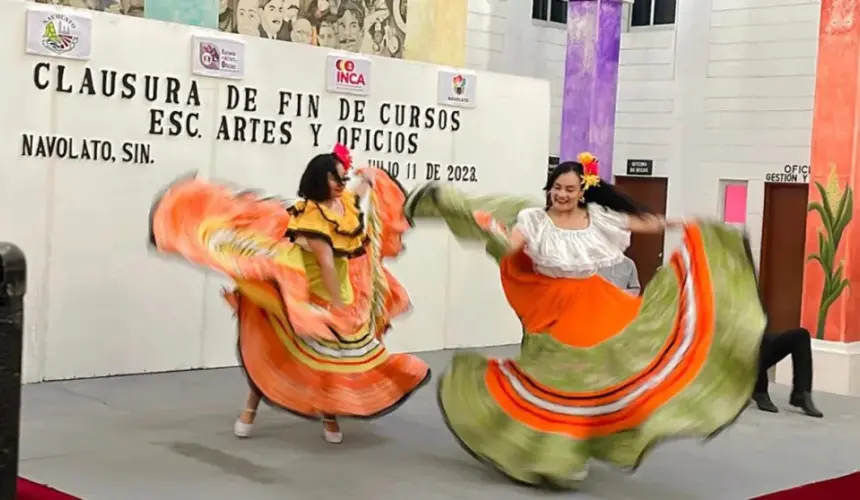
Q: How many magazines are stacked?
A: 0